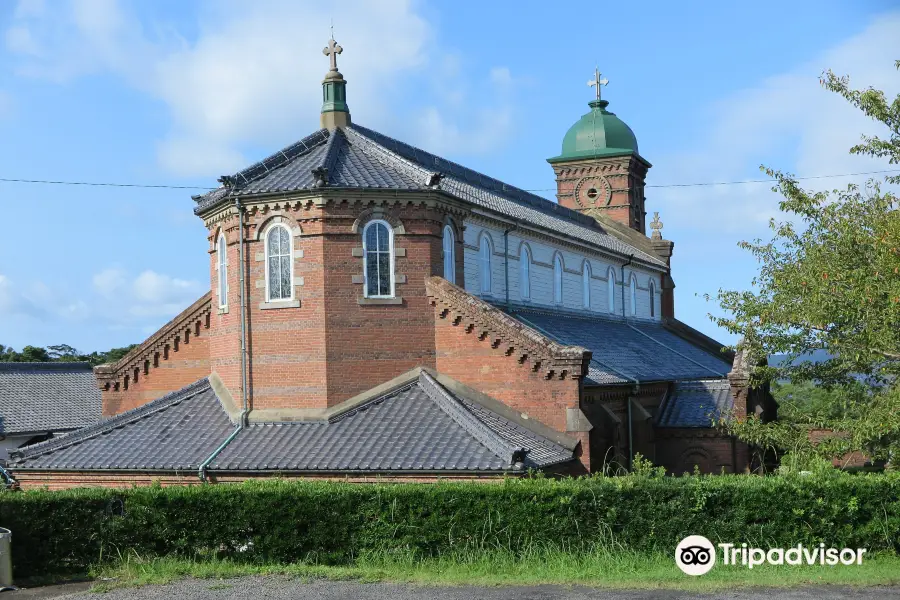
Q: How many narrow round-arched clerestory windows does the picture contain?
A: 7